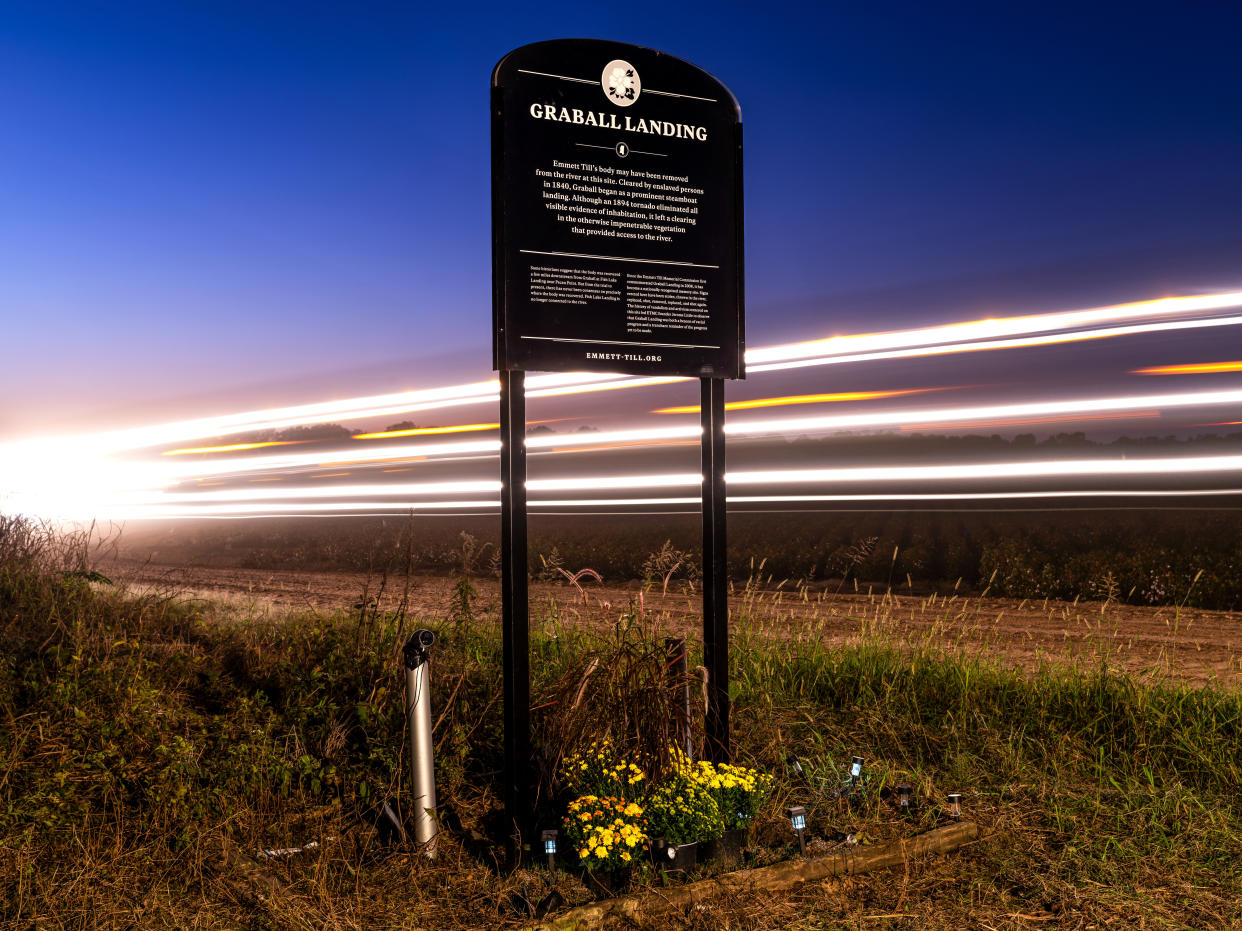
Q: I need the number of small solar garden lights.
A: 6